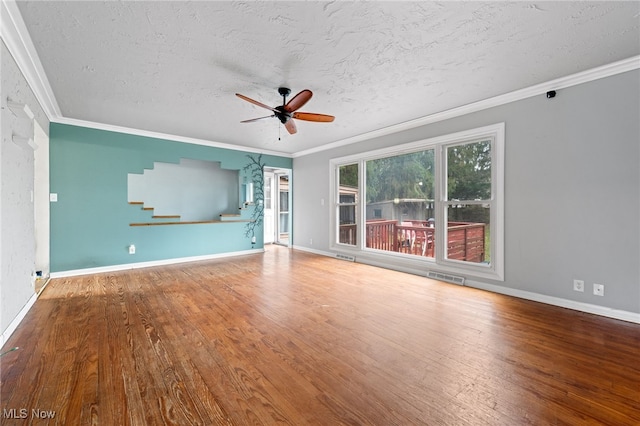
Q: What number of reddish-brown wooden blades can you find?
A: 5